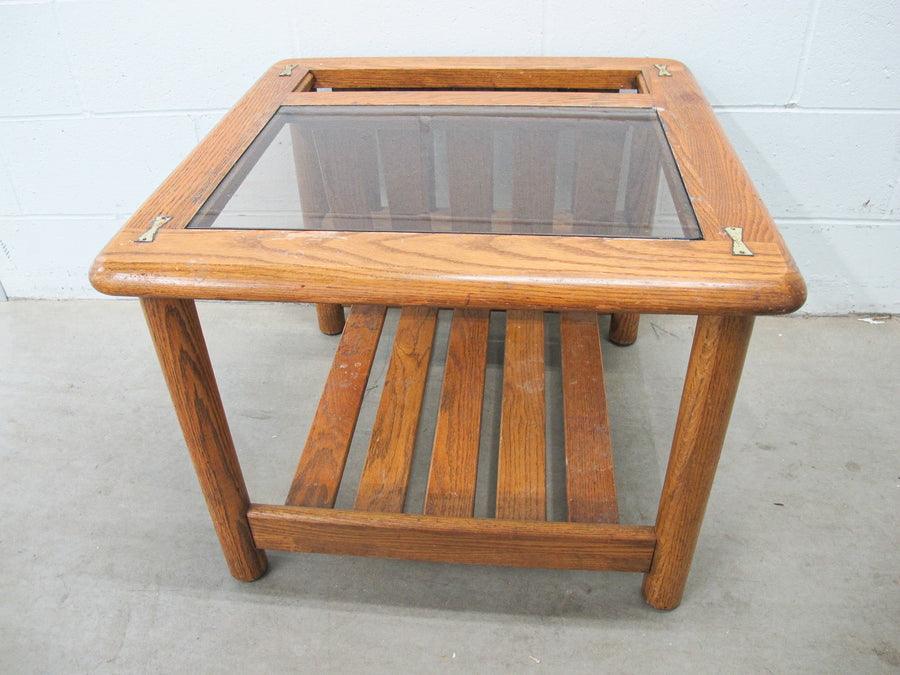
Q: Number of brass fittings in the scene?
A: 4